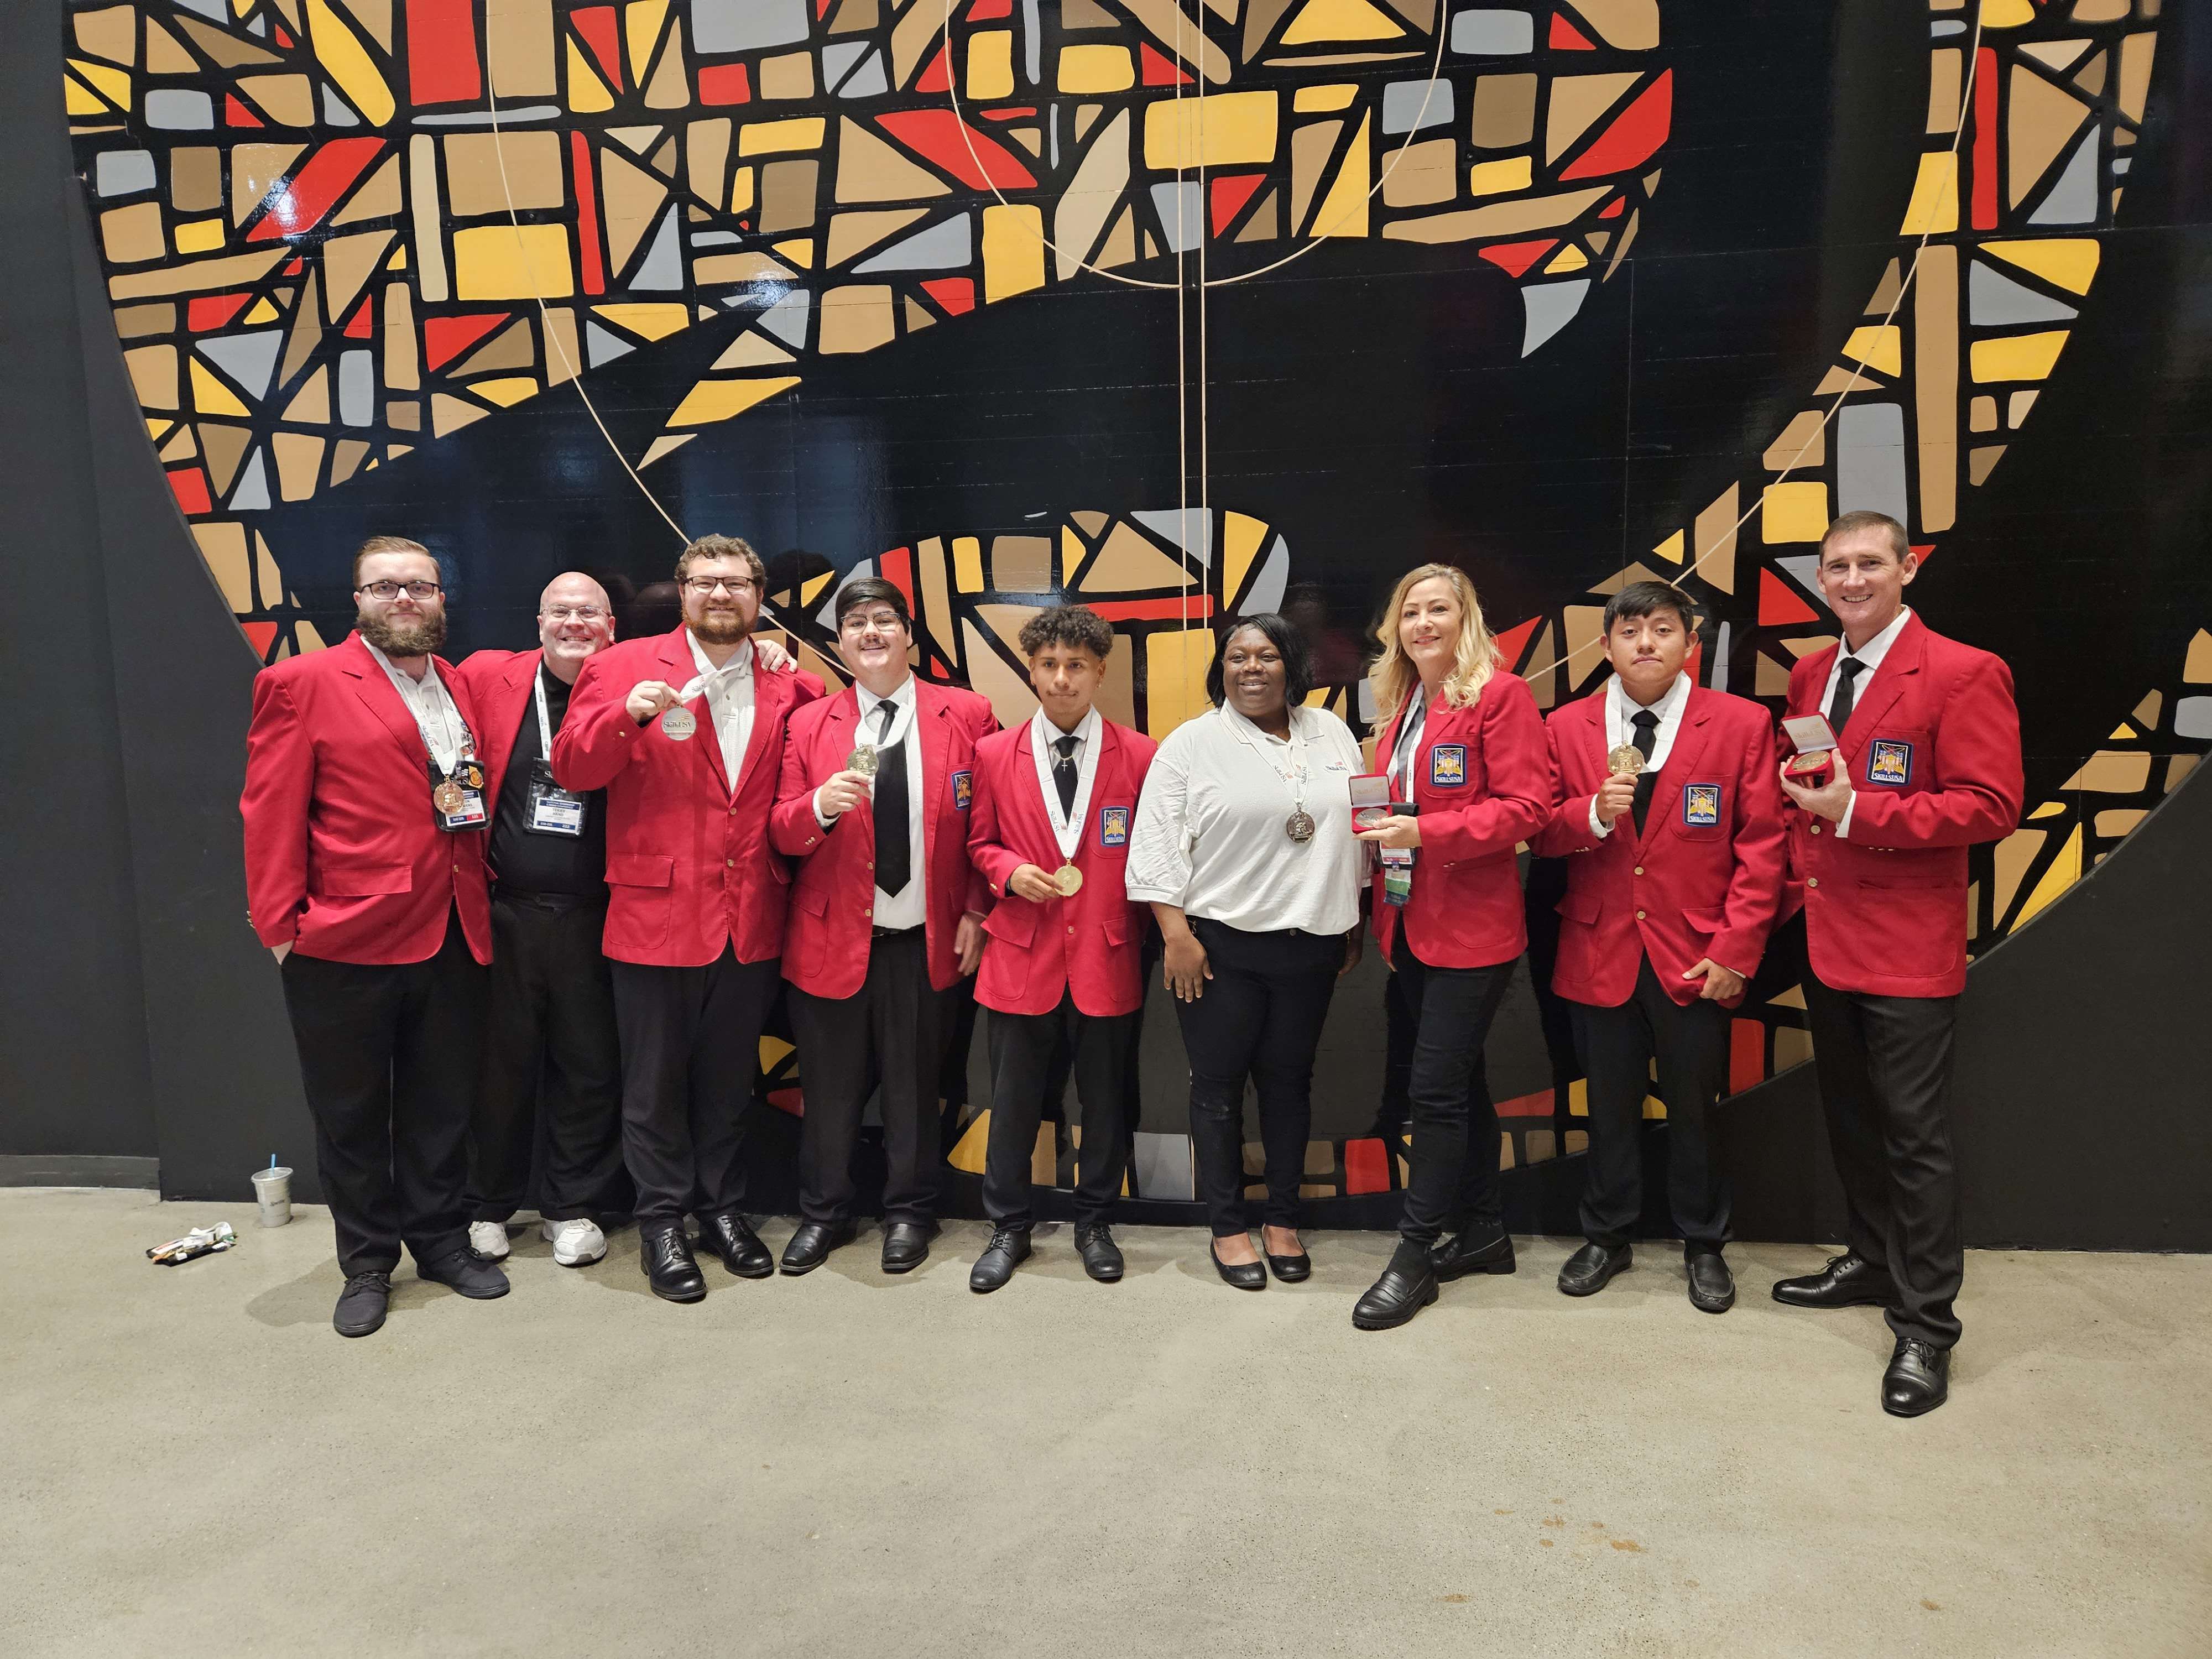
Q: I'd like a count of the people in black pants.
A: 9